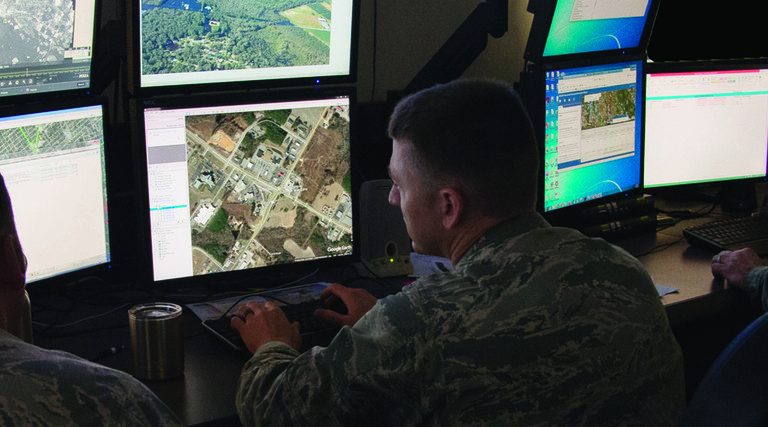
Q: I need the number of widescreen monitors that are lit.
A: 7